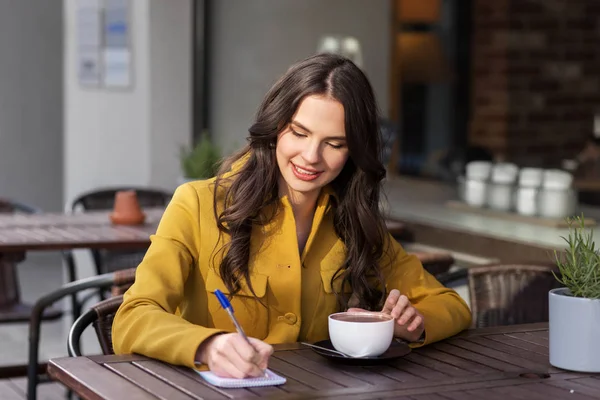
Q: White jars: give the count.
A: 4